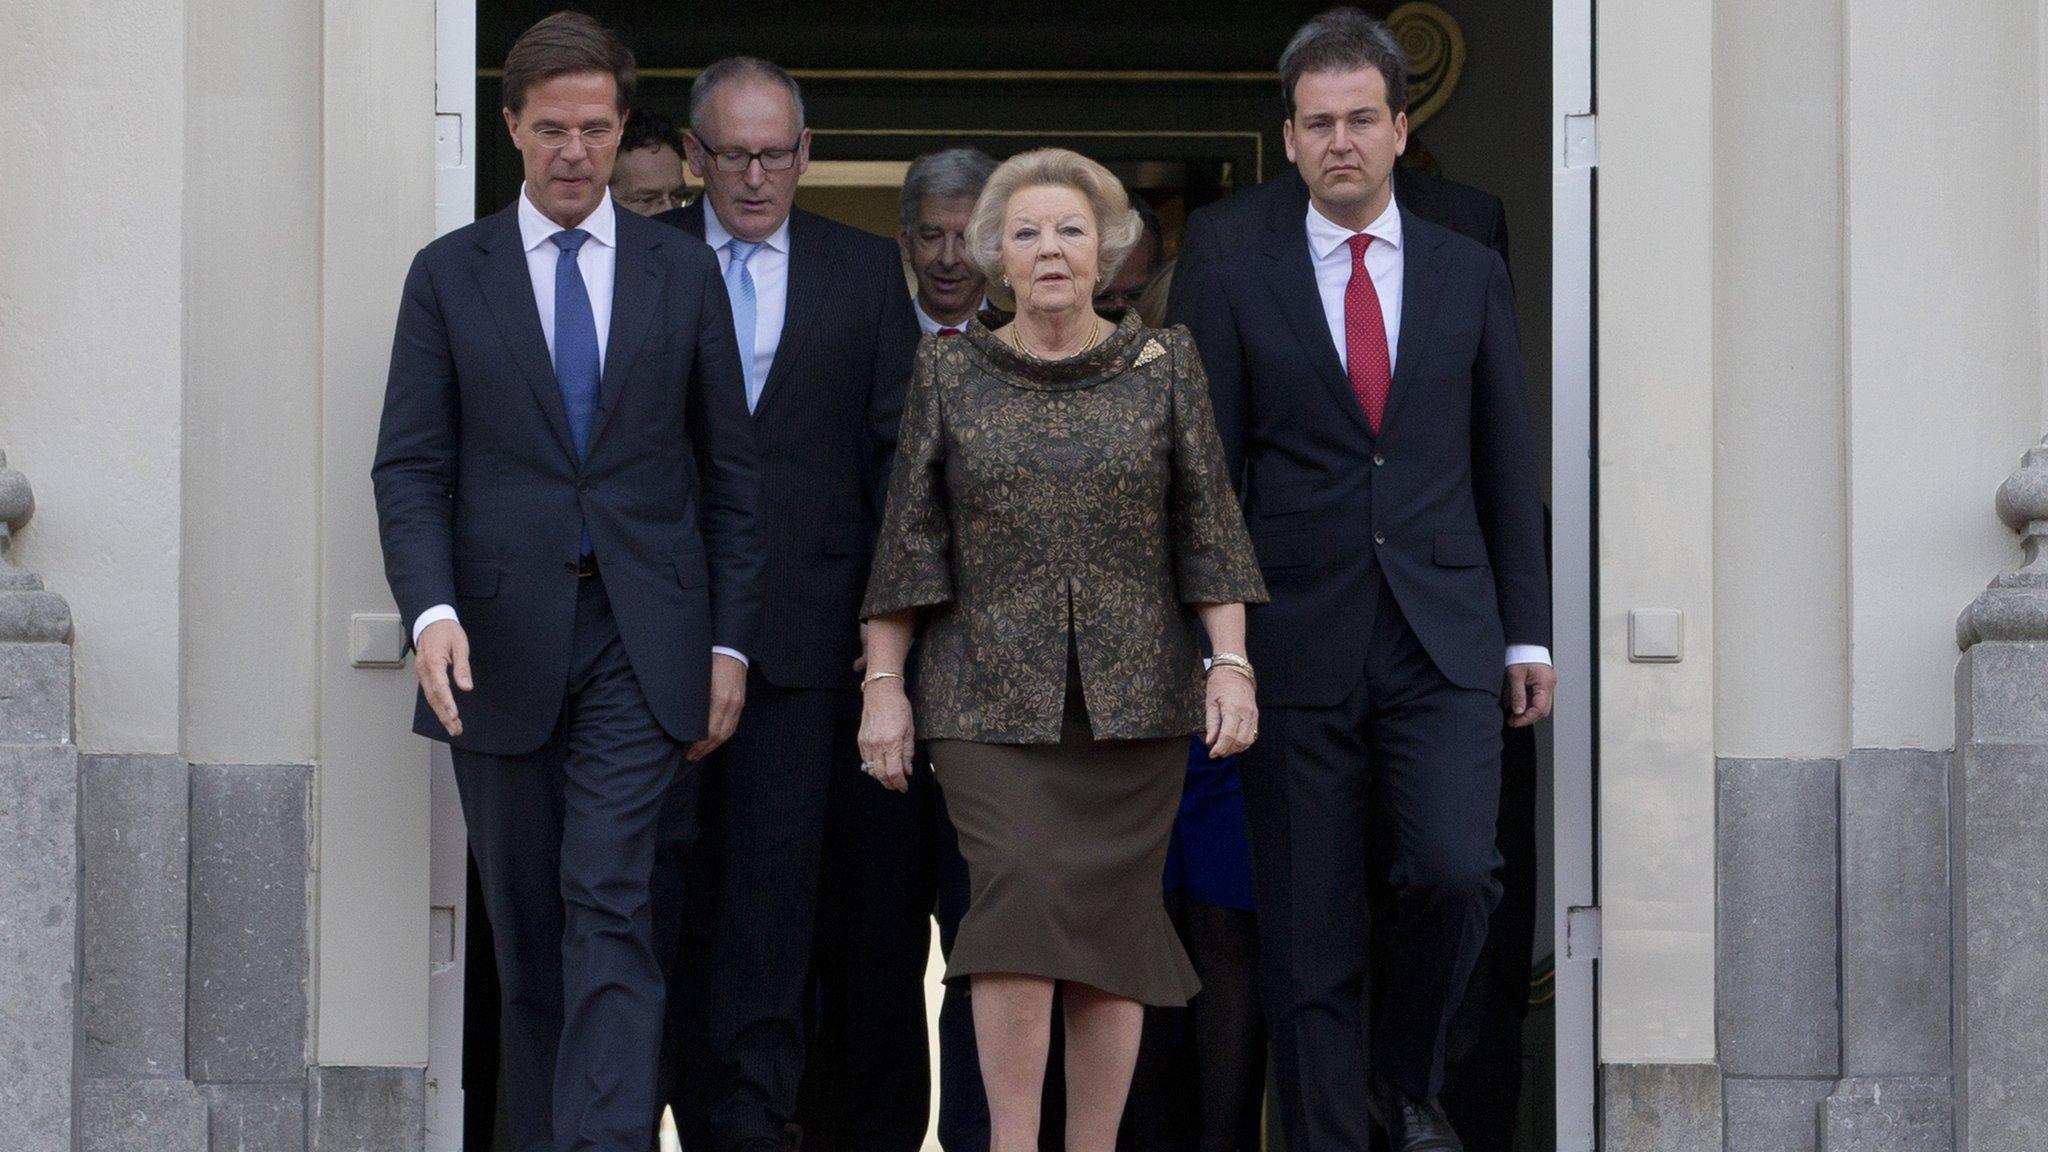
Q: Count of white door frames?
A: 2